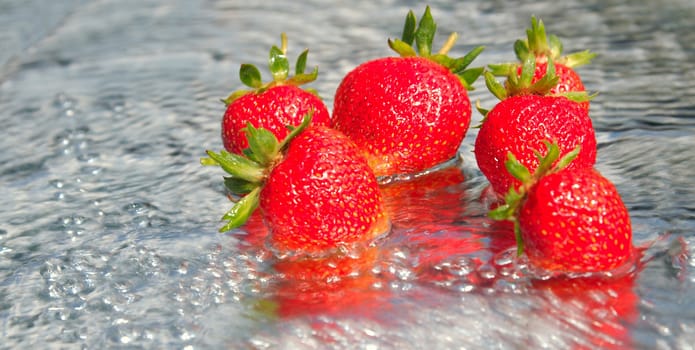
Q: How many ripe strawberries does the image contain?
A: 6